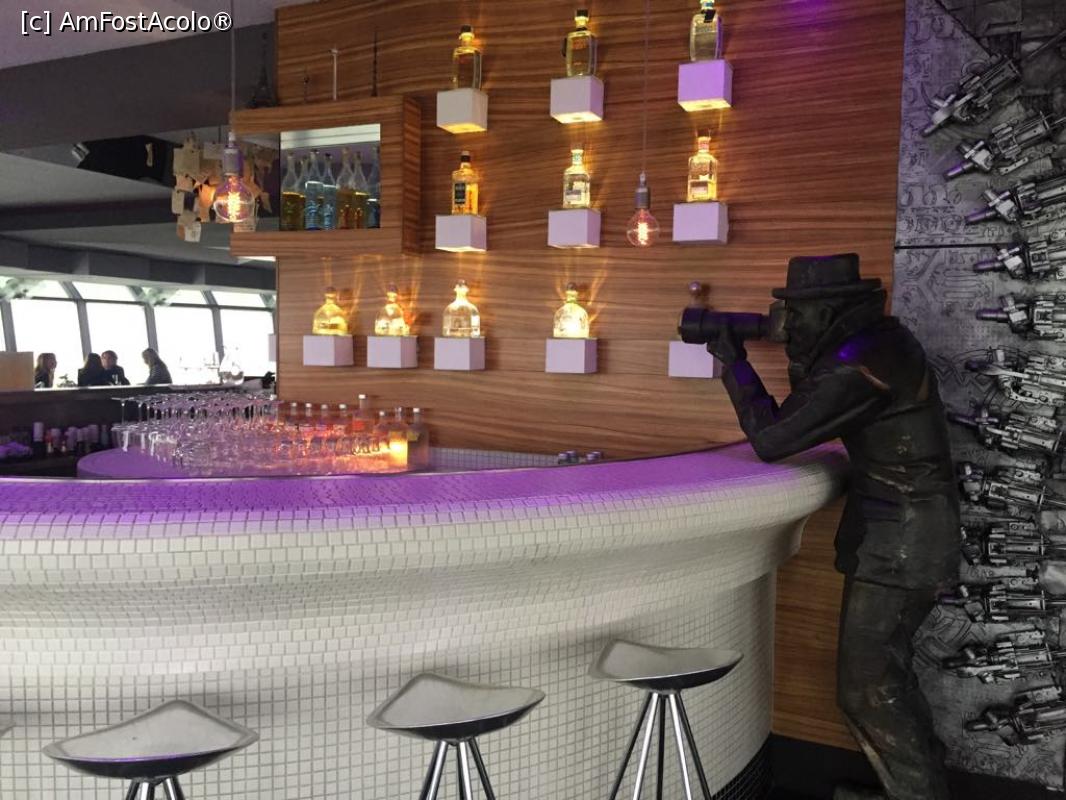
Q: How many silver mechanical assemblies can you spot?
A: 12